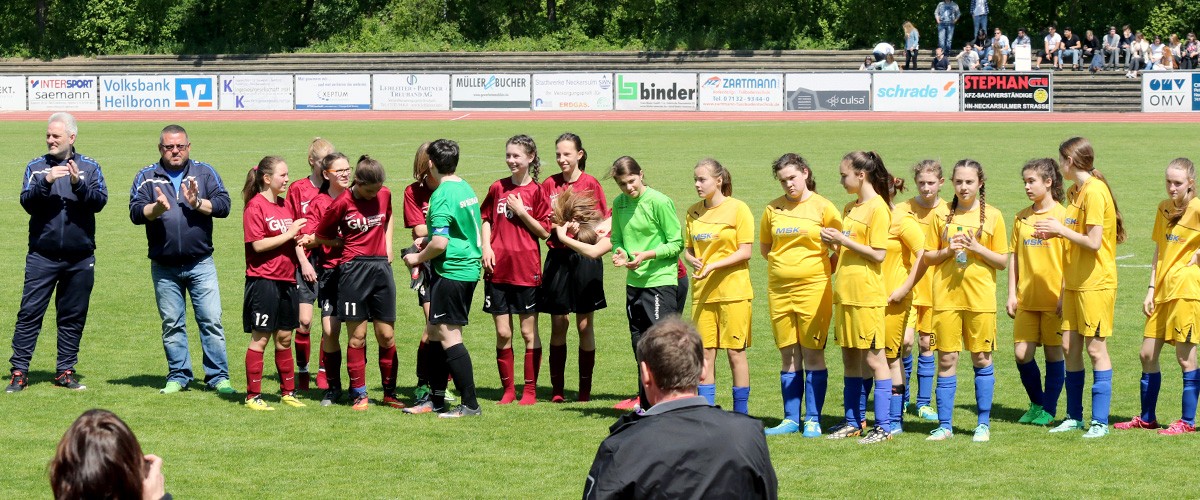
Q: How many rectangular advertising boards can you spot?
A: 14